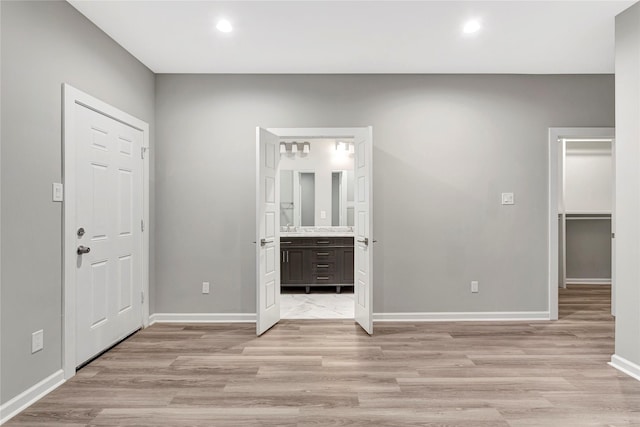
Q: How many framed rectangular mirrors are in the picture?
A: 2